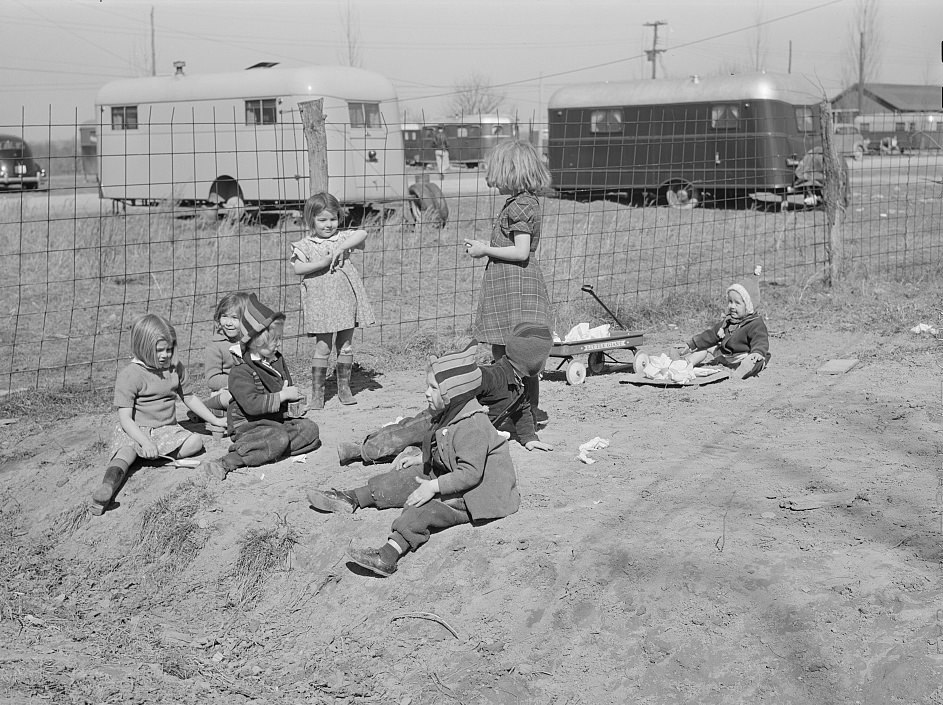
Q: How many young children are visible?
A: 8